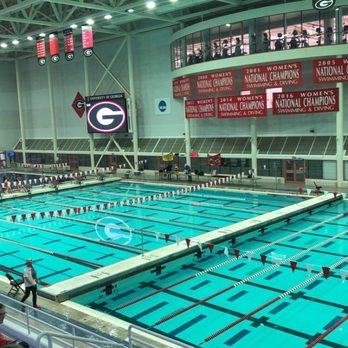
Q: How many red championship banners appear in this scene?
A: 7